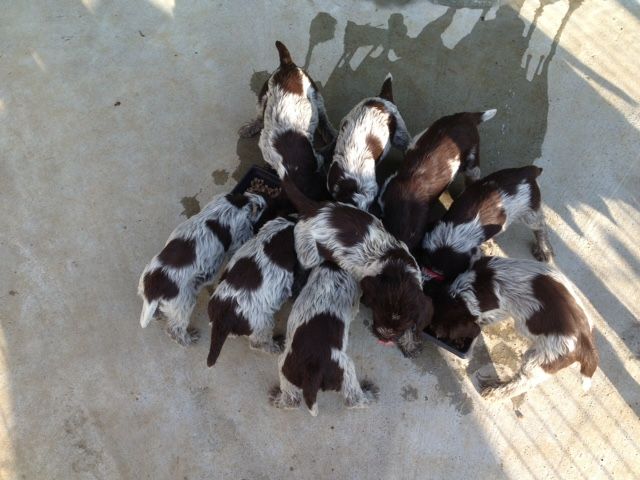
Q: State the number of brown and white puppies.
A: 9